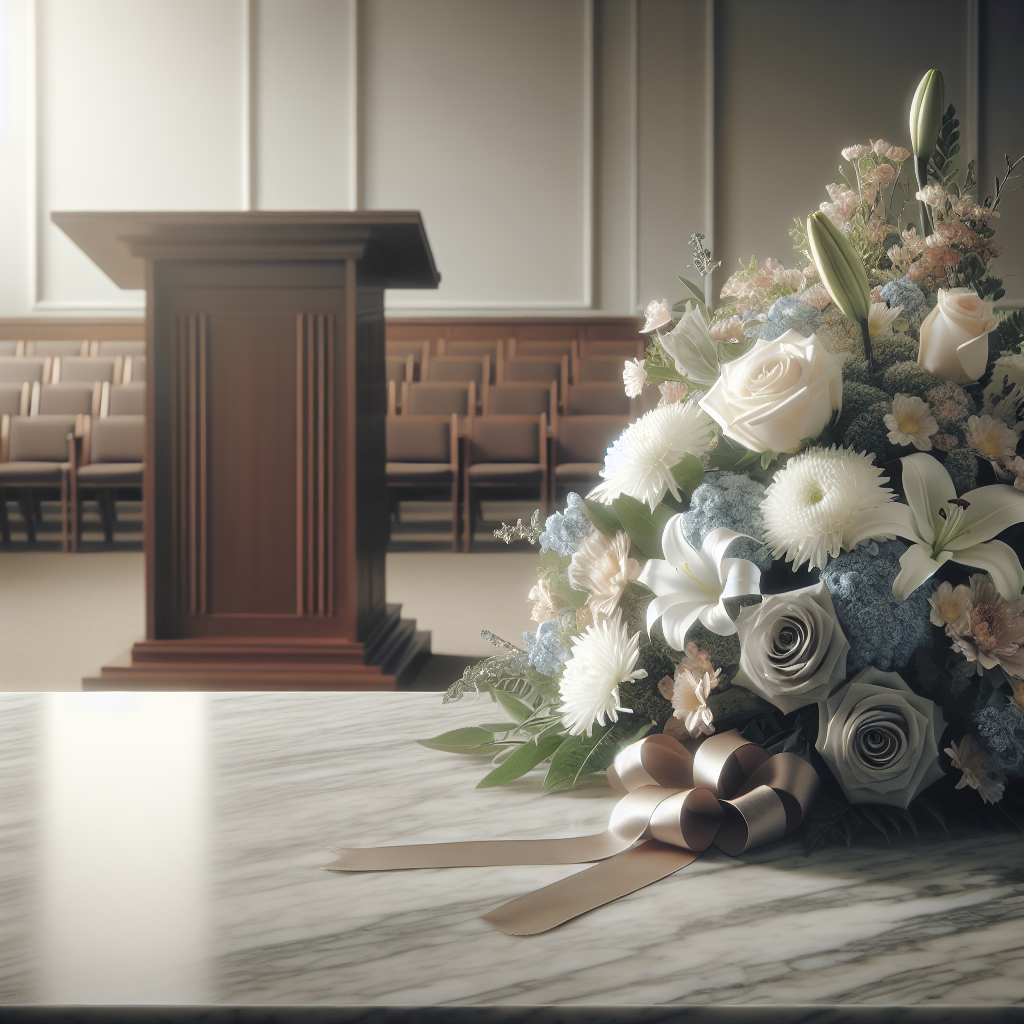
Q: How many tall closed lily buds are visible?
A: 2